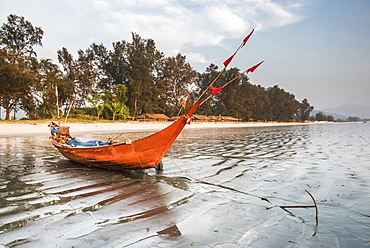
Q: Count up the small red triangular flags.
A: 4